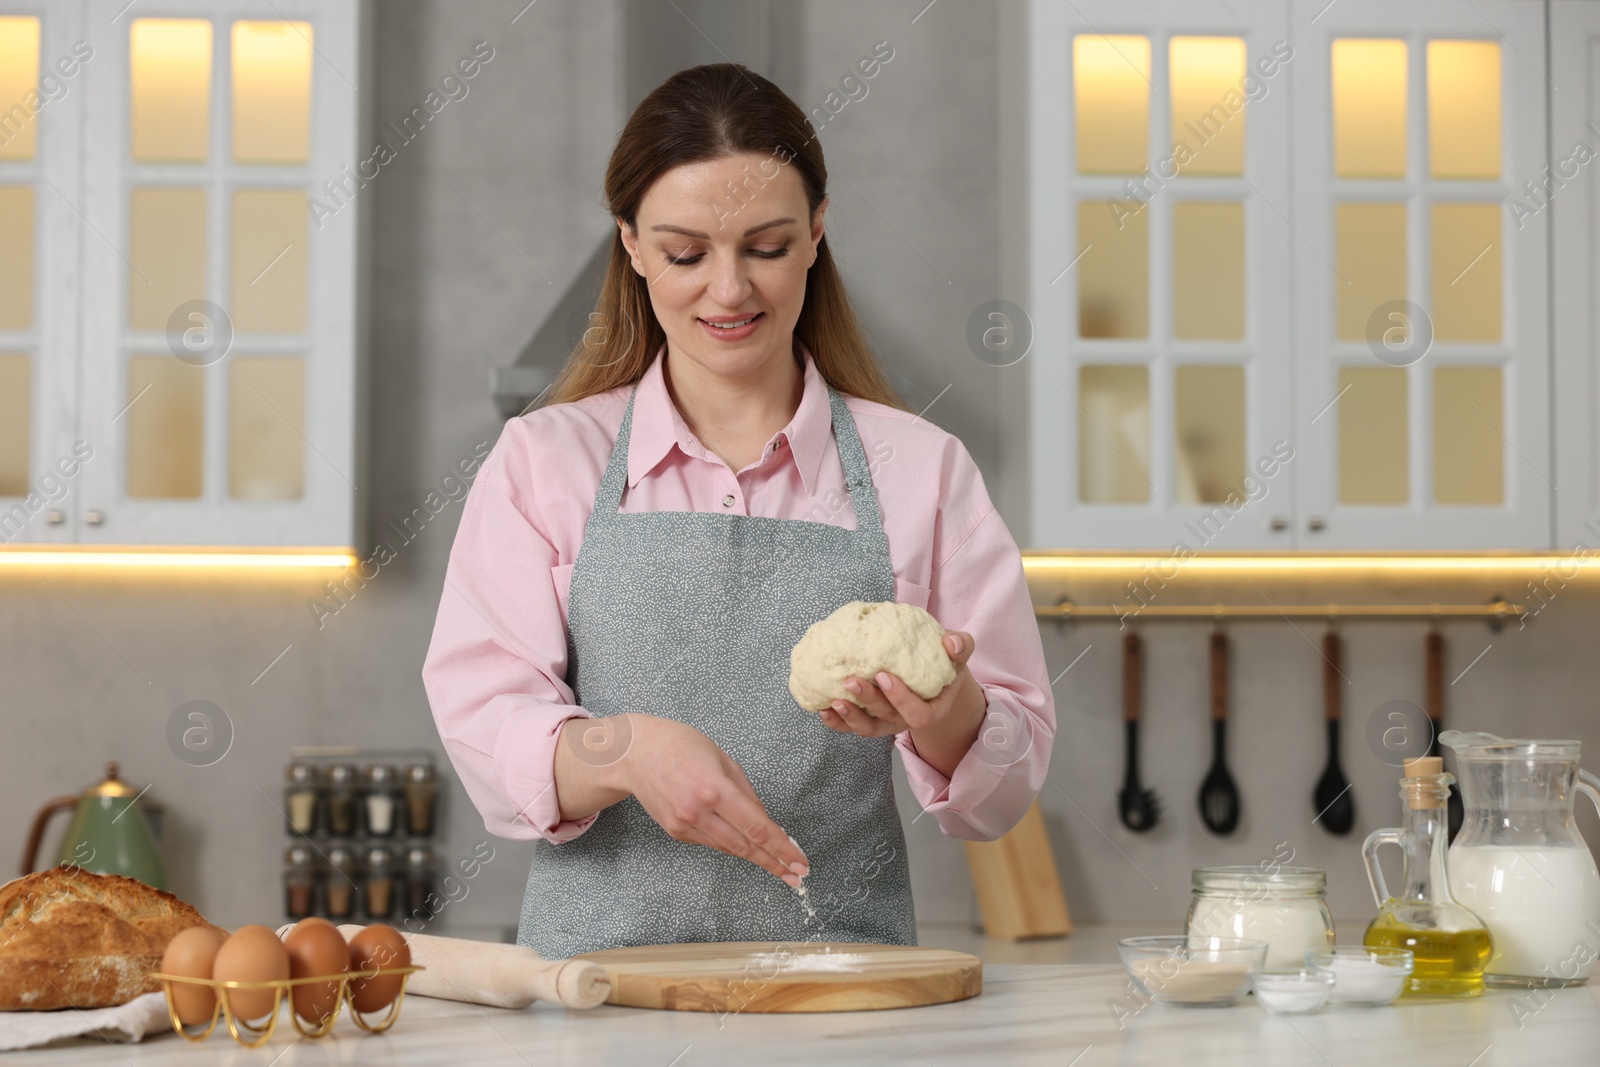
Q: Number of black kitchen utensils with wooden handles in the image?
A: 4